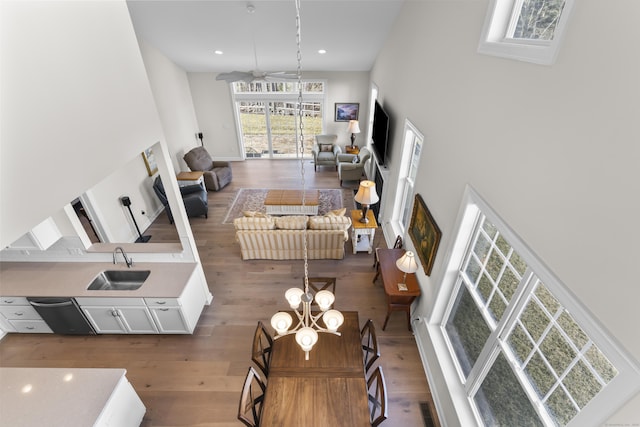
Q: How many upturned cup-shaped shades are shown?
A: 5